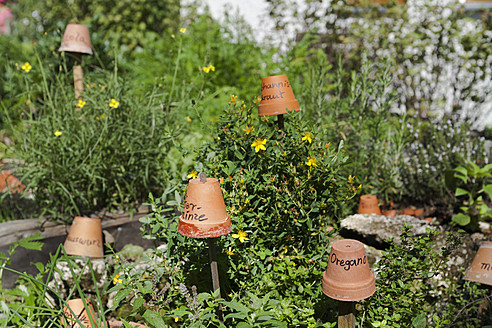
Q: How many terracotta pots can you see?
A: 8